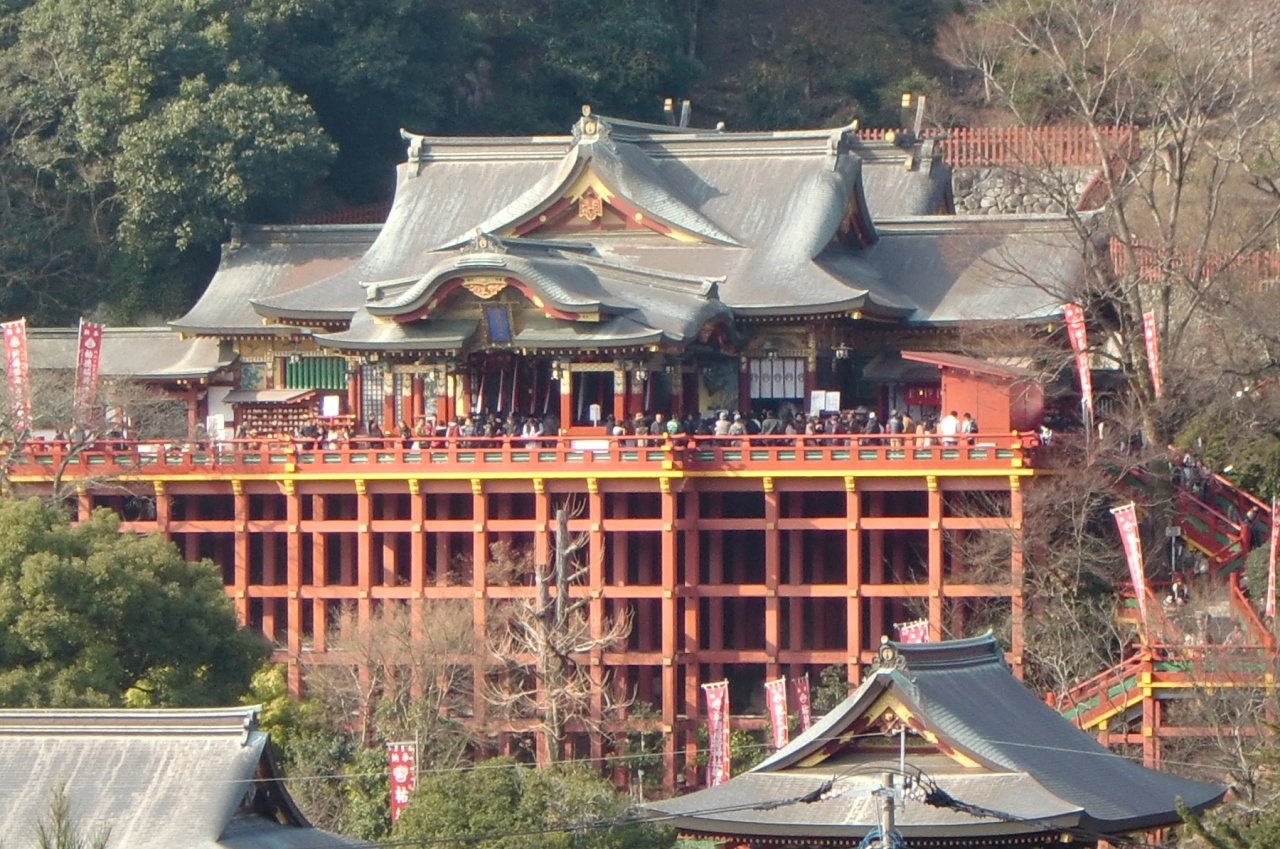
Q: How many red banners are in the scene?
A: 11